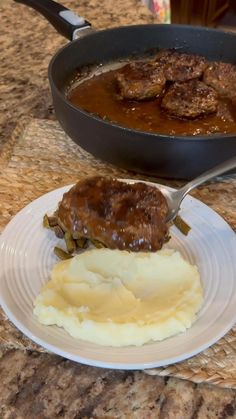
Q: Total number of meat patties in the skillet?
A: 4